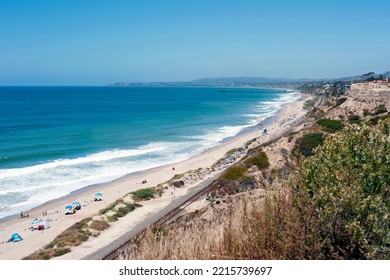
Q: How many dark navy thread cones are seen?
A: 0